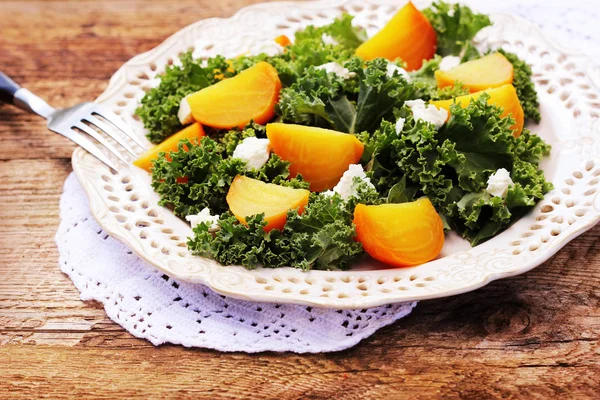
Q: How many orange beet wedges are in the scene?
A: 8